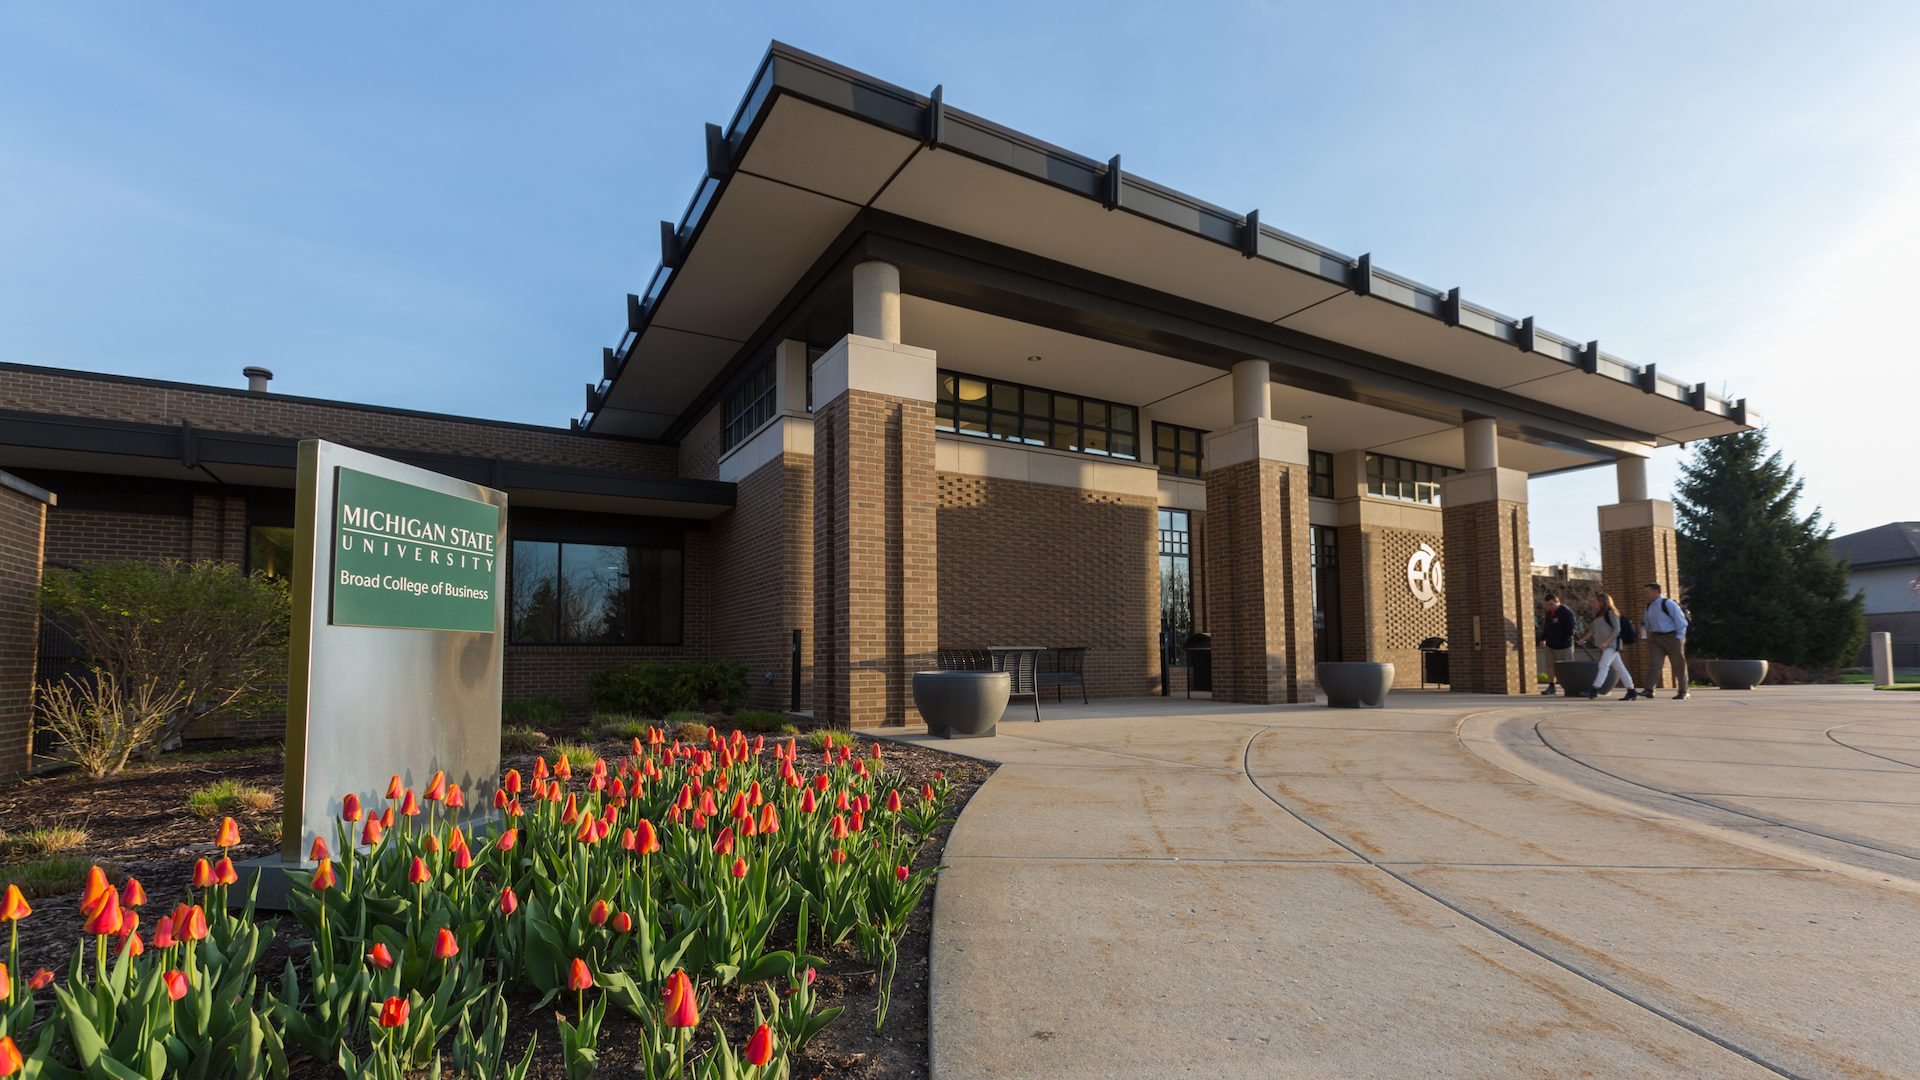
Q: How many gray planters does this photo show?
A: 4